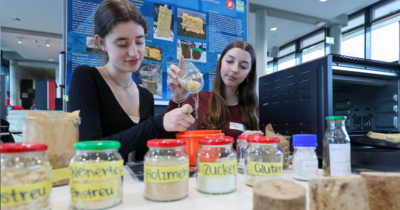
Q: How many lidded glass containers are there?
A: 8